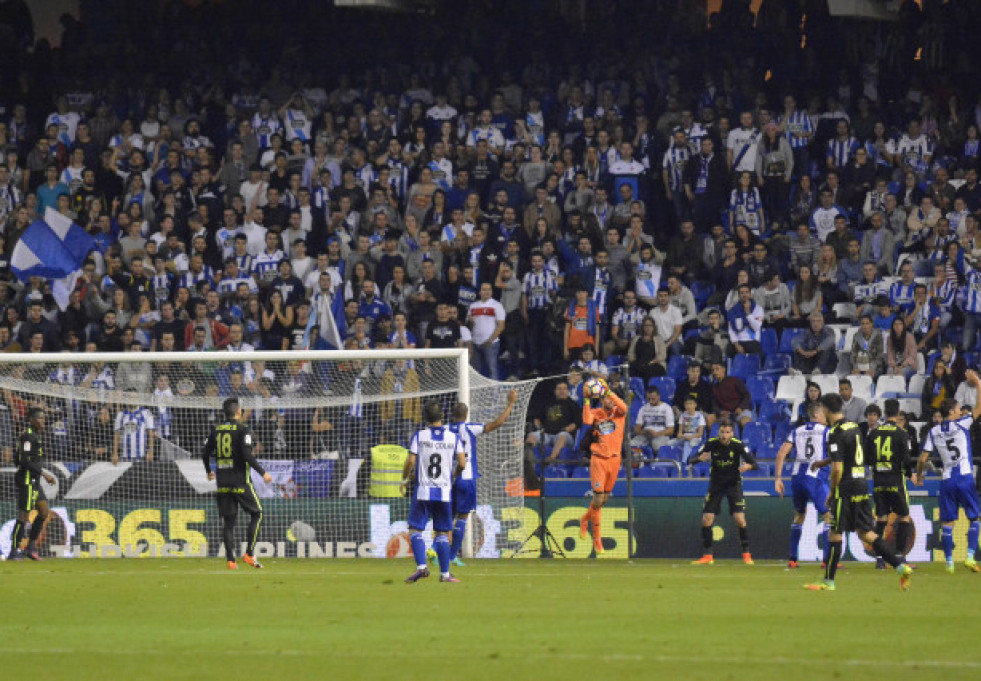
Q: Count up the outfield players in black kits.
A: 5